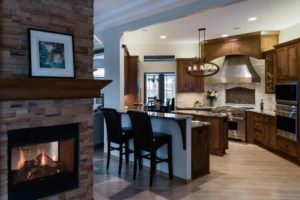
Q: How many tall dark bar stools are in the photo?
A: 2